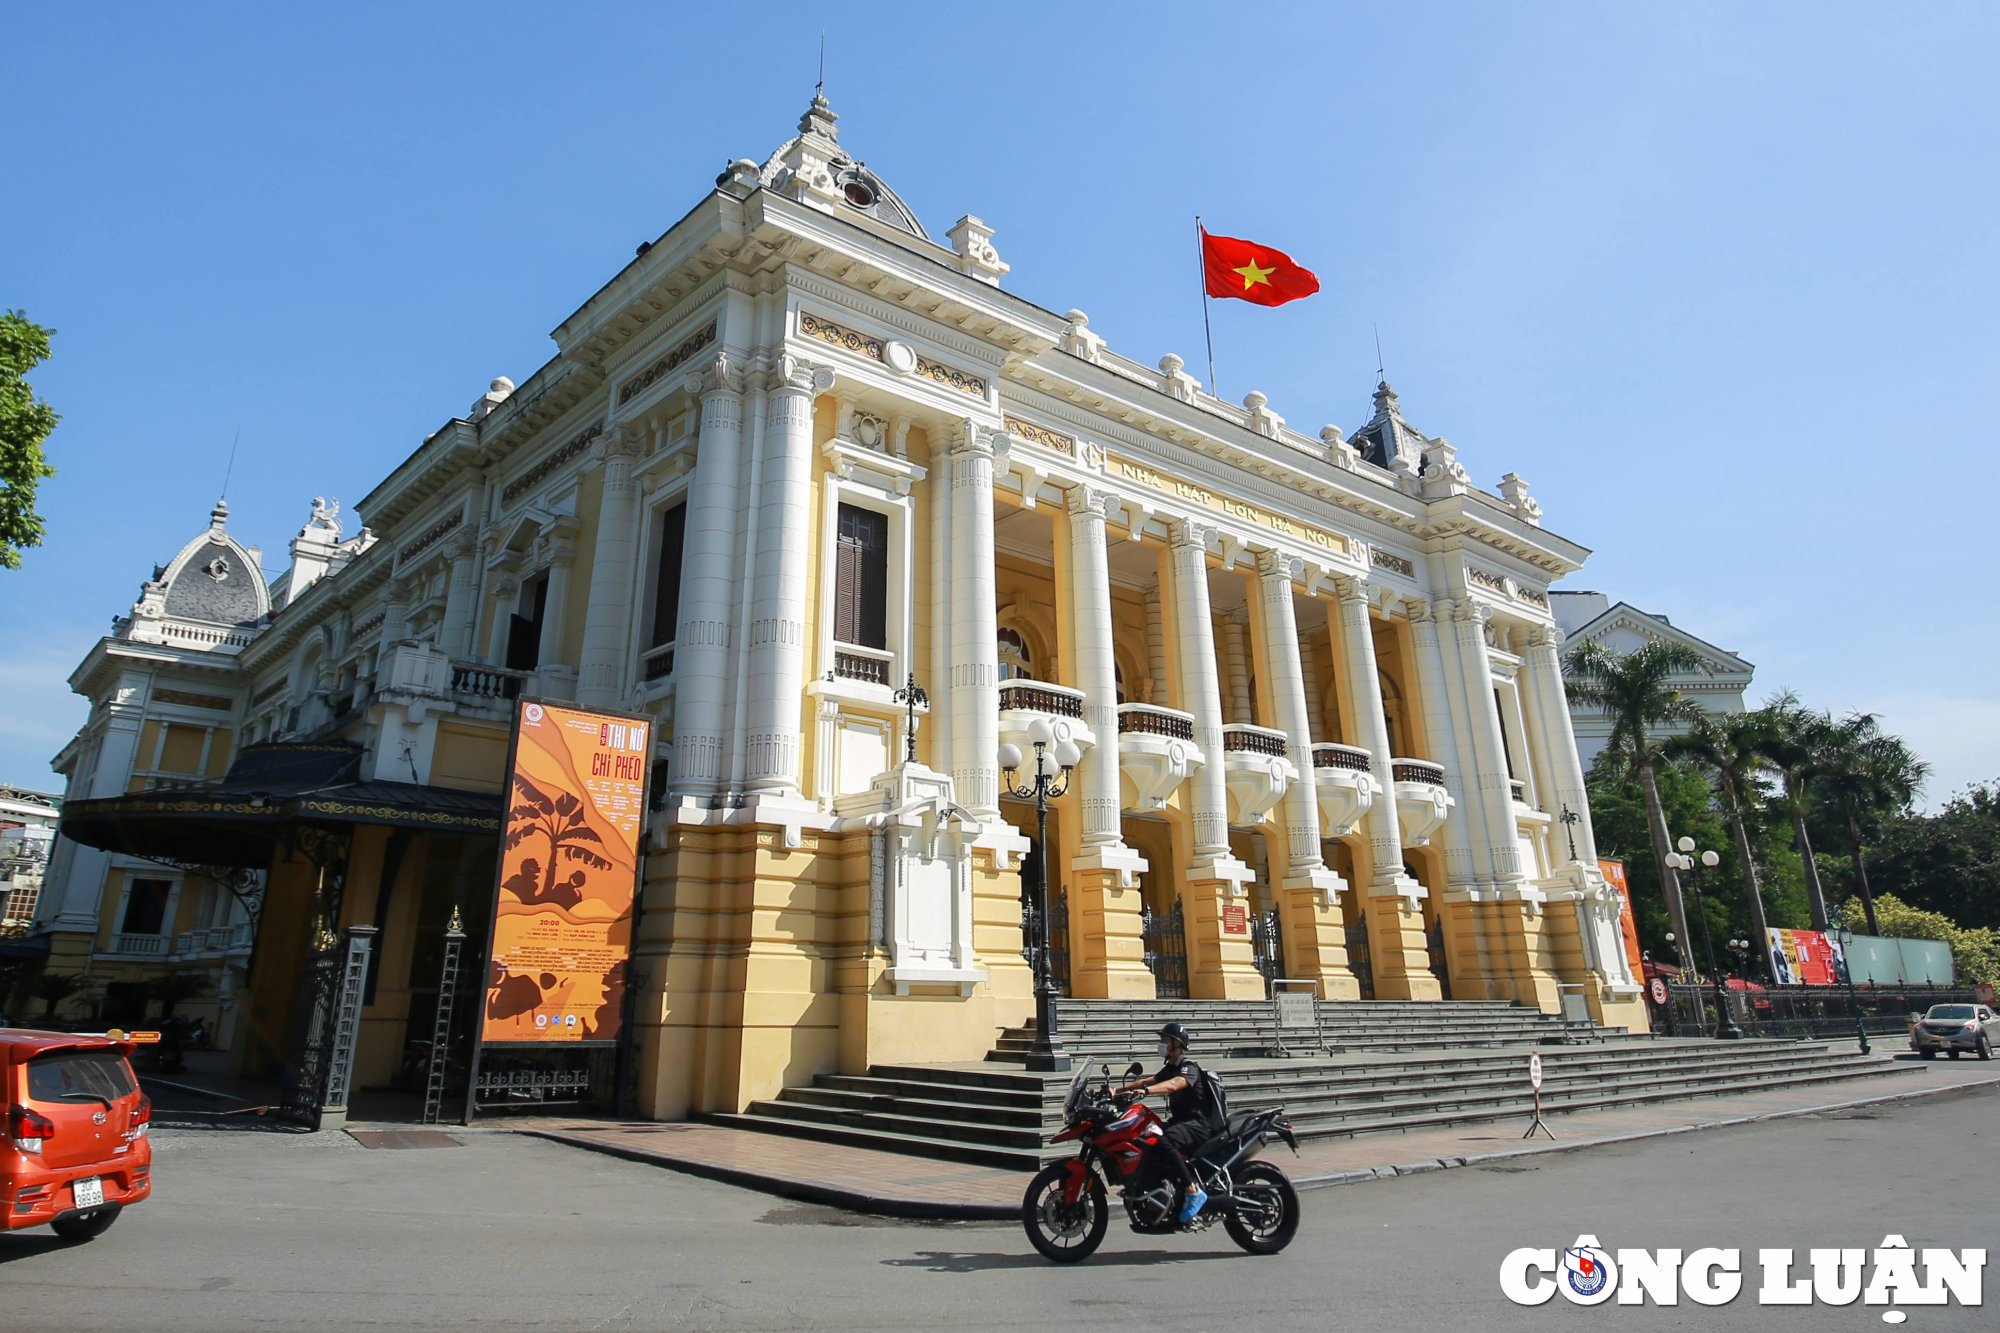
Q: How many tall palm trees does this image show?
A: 4